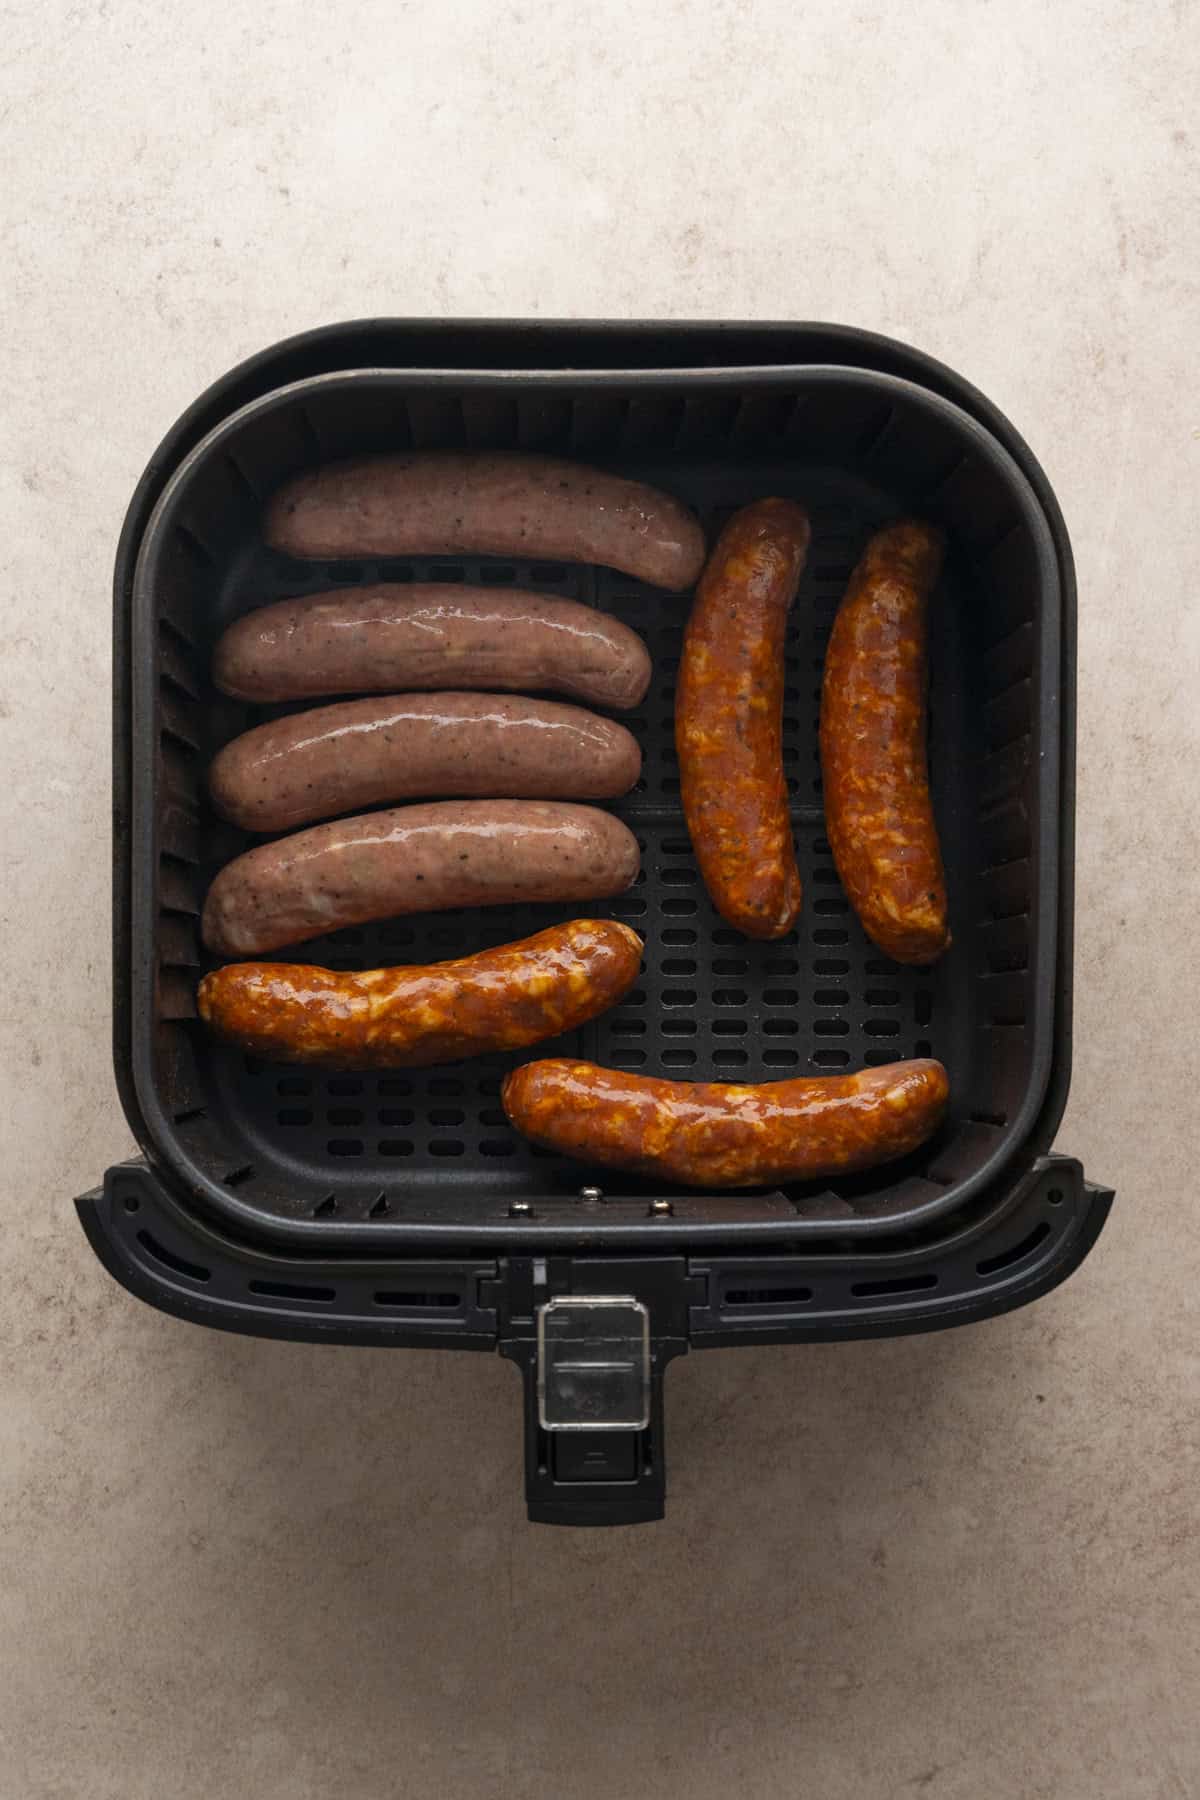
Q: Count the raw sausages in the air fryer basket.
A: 8